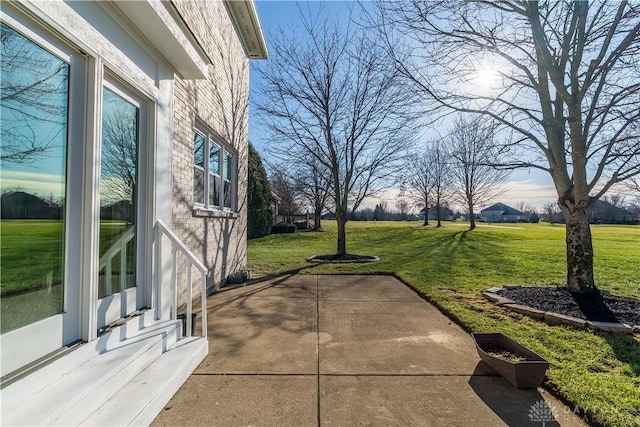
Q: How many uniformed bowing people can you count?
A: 0